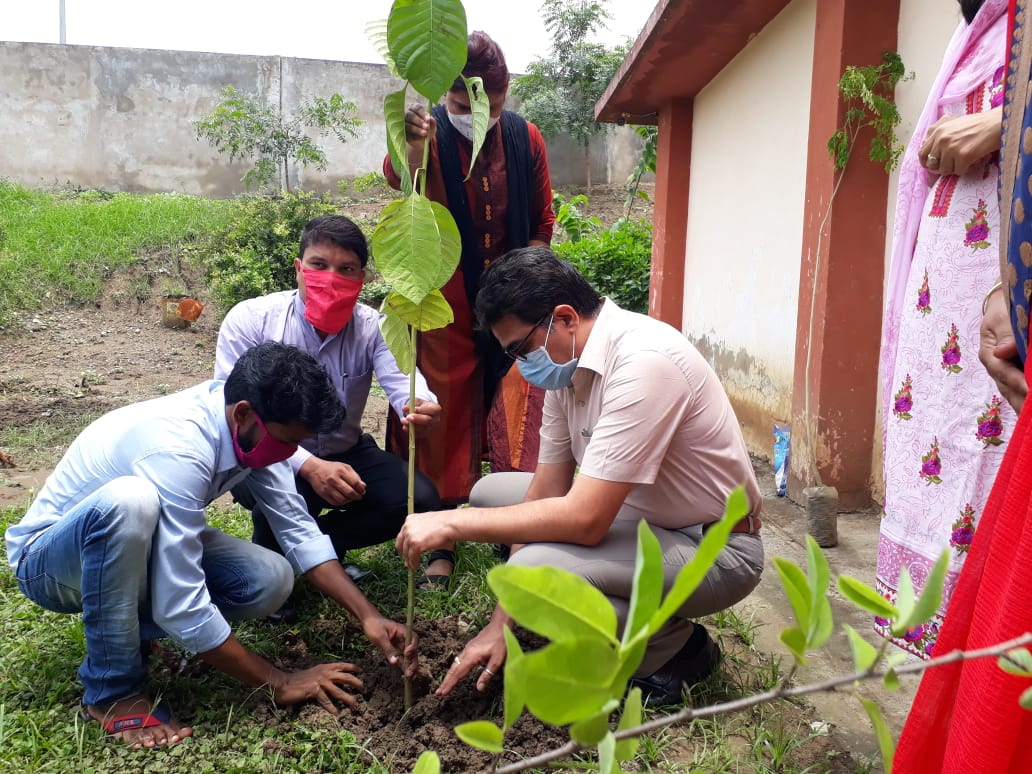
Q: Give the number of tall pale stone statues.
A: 0